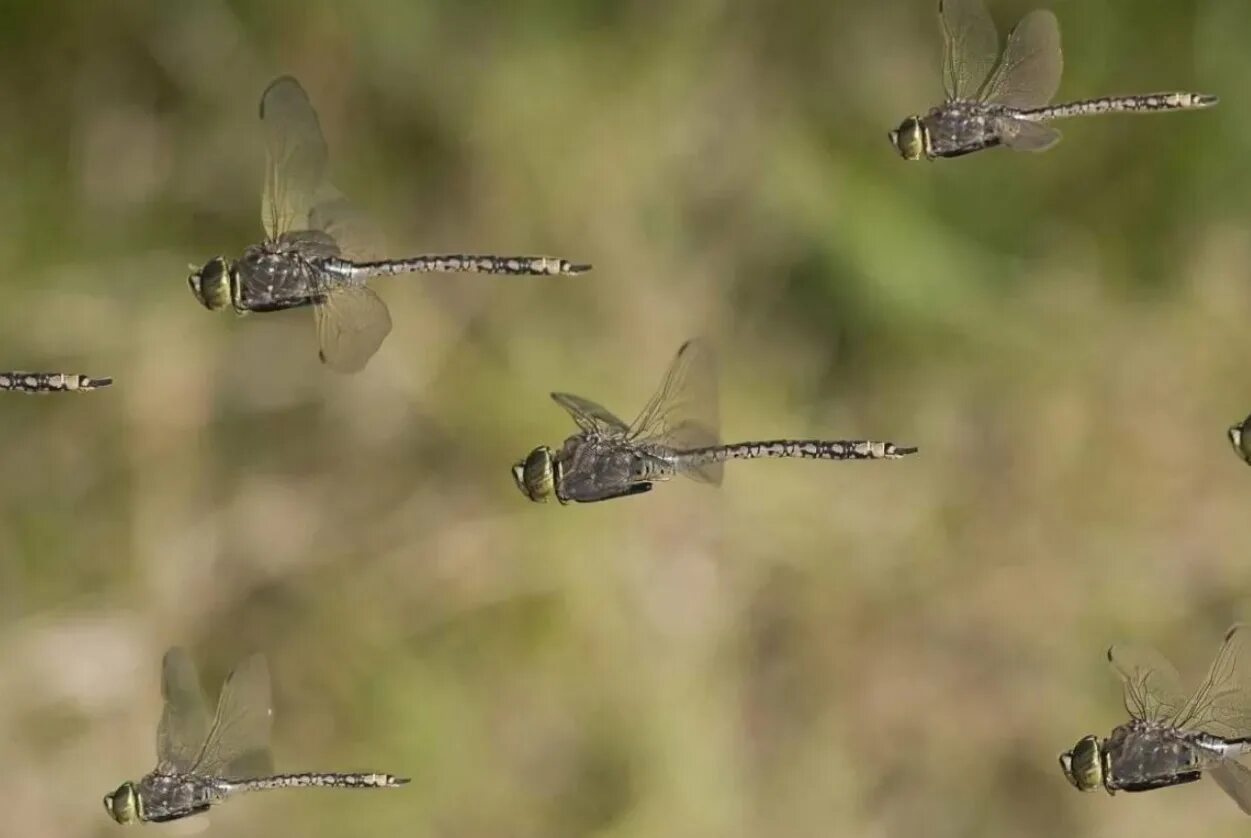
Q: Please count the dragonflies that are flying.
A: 7